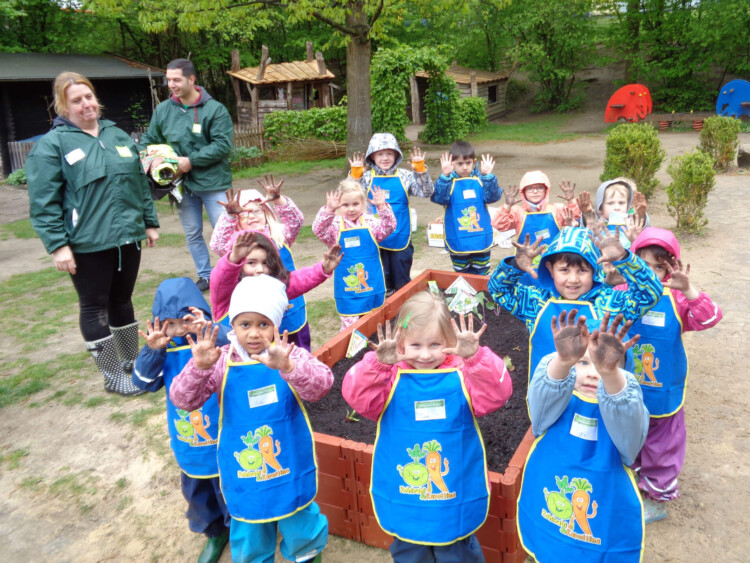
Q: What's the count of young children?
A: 13